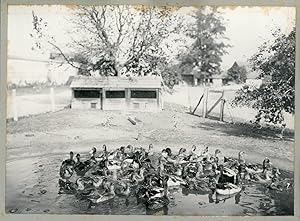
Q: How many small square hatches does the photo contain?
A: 2